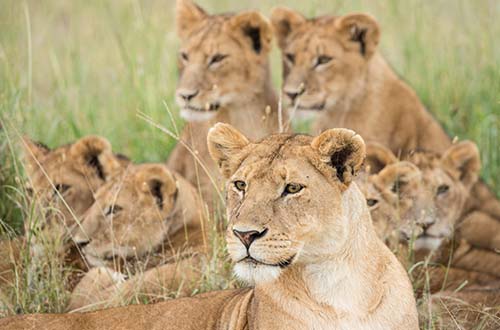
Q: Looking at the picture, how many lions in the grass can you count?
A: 7